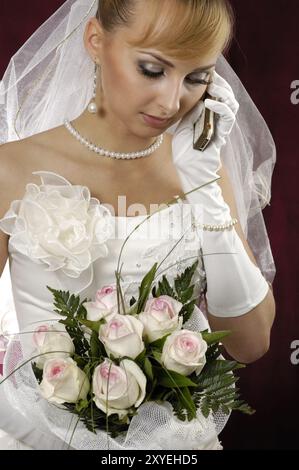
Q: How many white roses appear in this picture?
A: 7